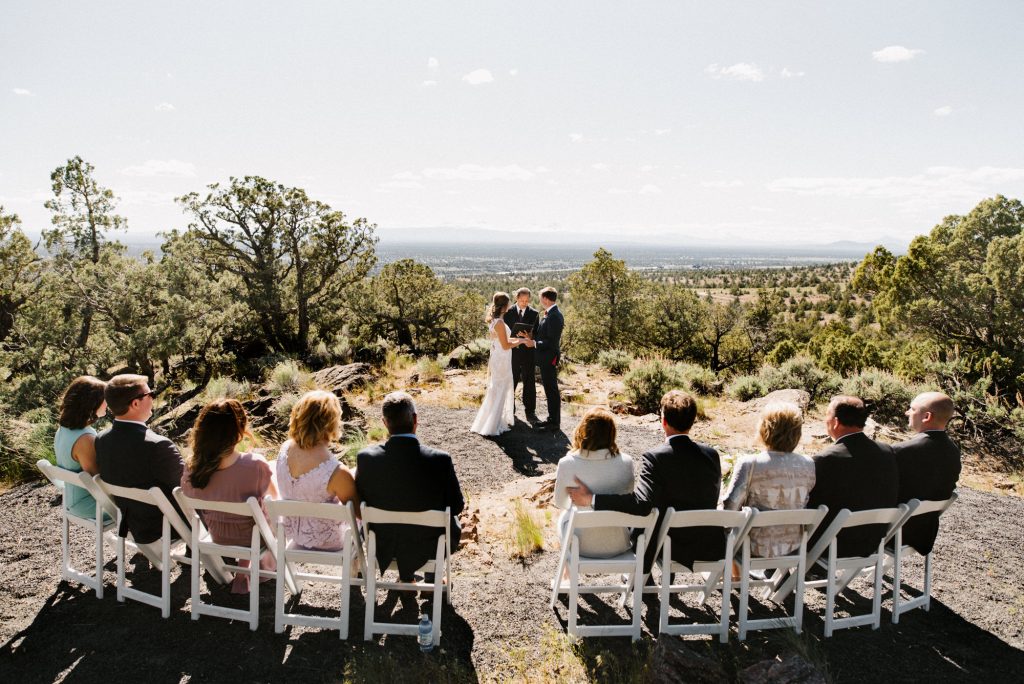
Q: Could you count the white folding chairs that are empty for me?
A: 0